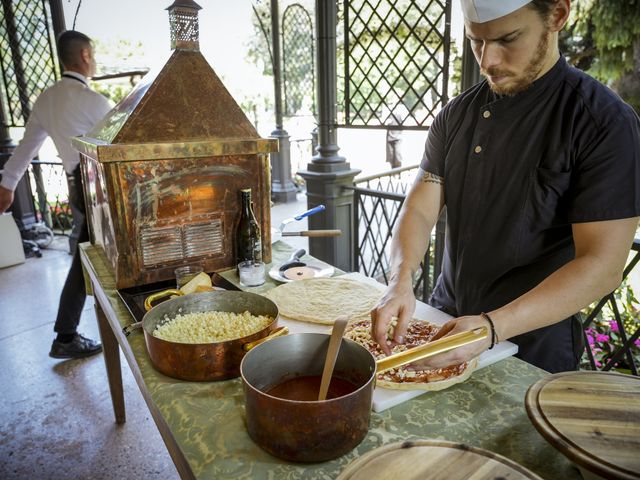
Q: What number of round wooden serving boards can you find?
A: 2